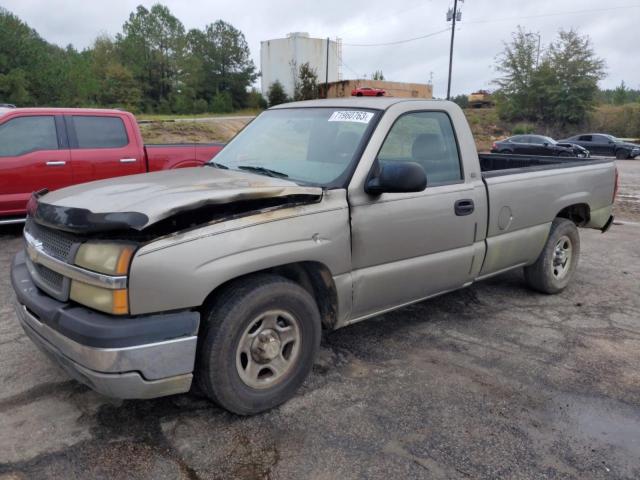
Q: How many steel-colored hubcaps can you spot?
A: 2